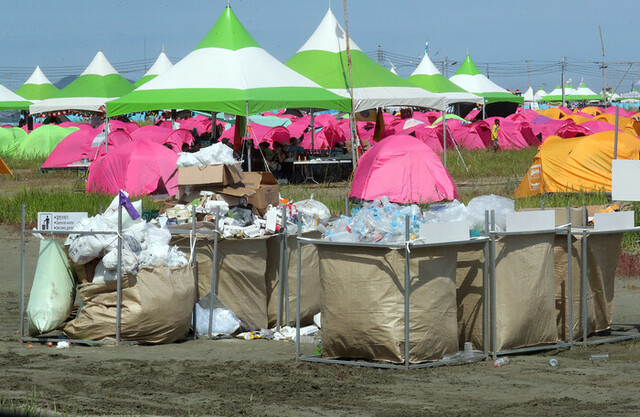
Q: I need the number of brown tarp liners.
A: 6